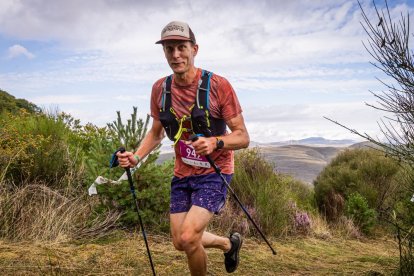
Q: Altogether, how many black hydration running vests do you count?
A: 1